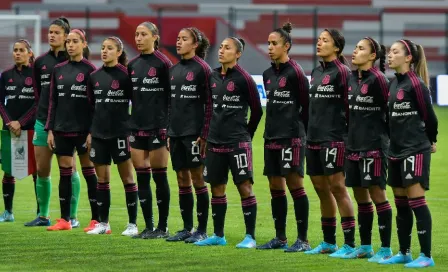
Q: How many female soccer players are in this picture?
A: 11